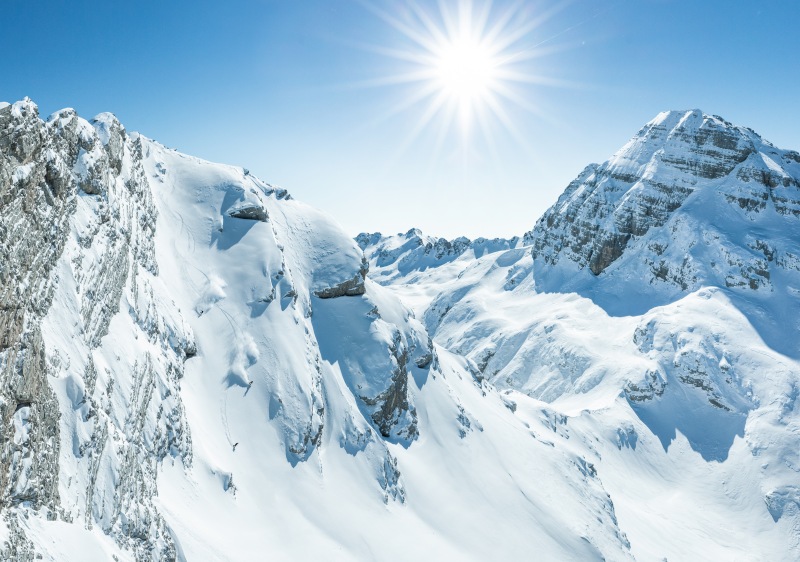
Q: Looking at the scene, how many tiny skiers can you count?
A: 3